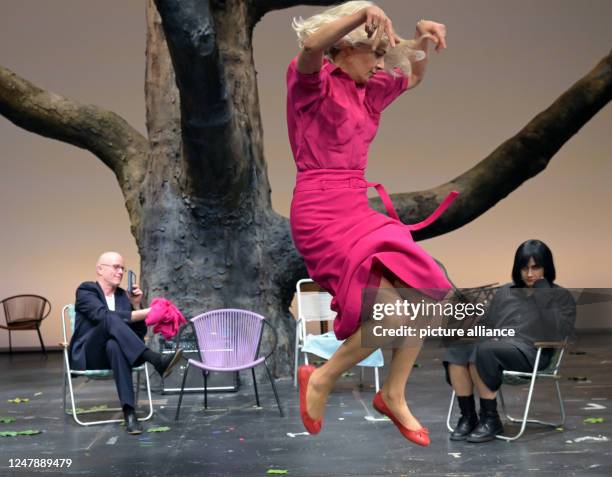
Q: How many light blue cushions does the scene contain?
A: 1